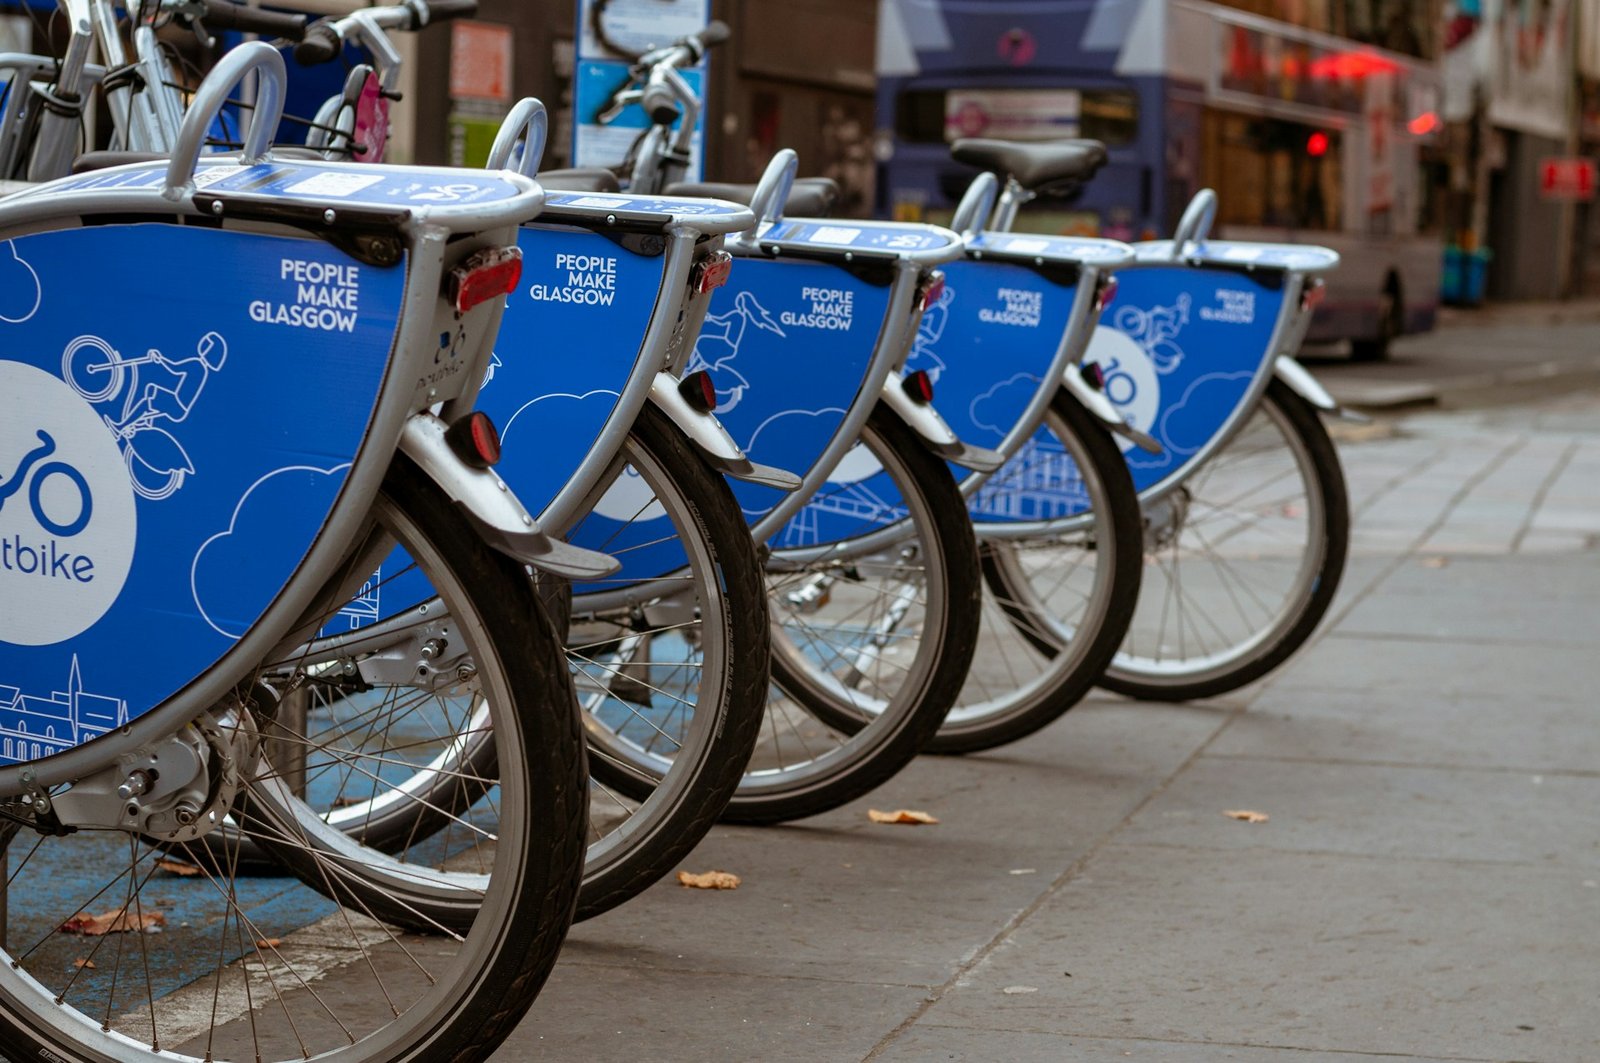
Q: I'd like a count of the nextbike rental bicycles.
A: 5